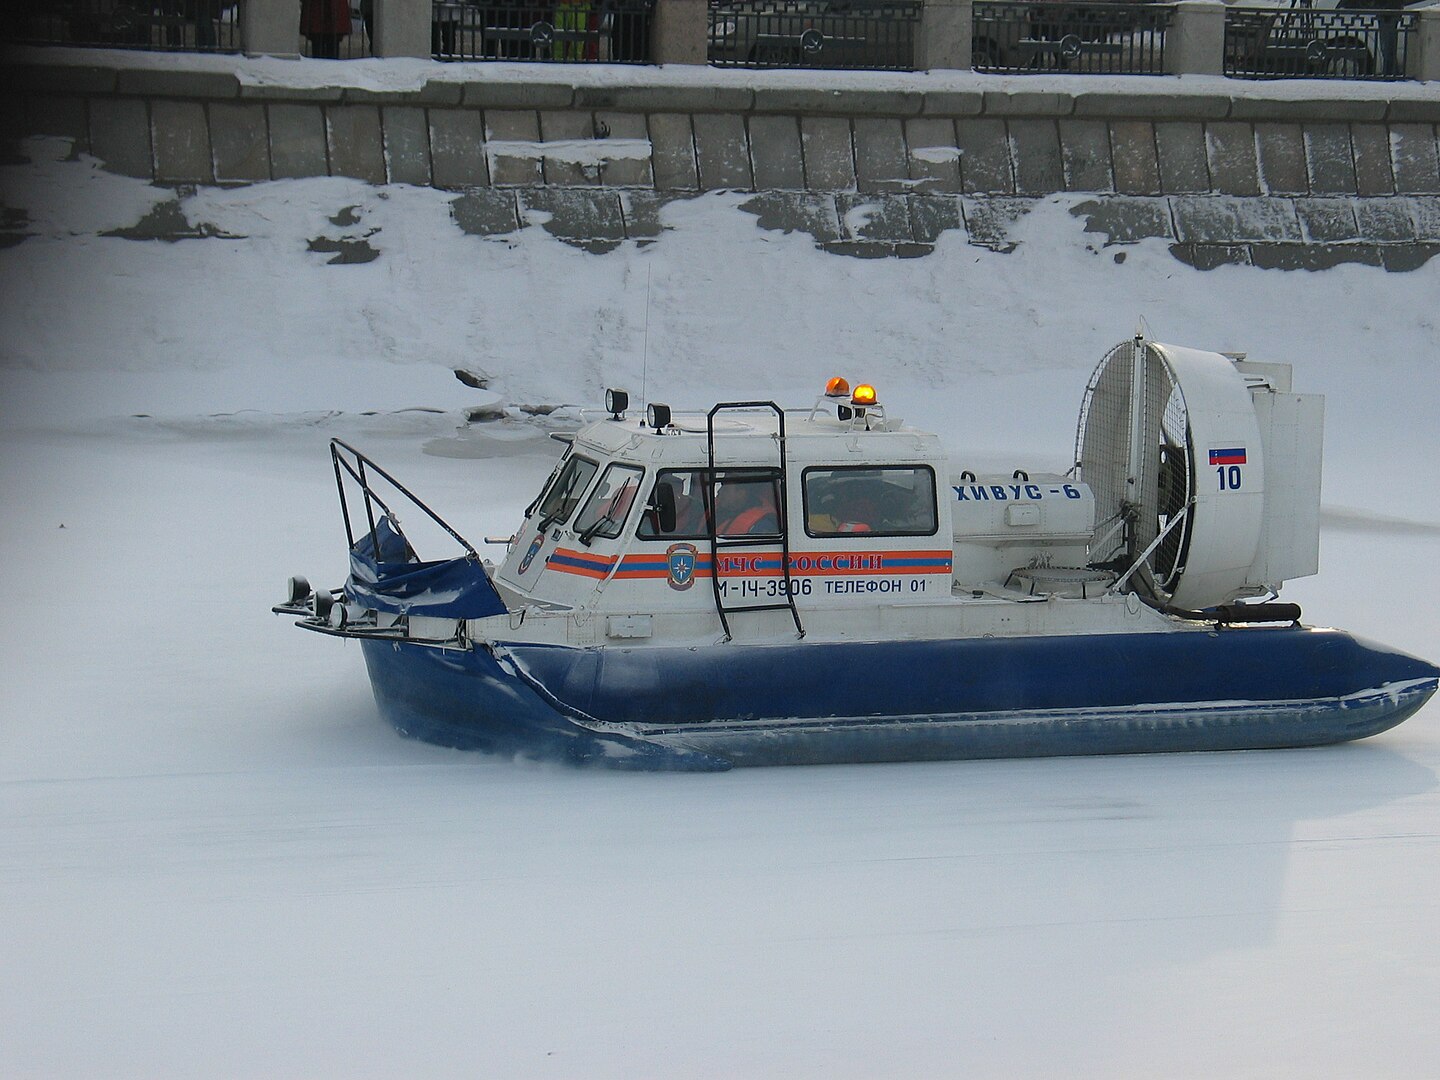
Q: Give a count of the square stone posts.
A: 6